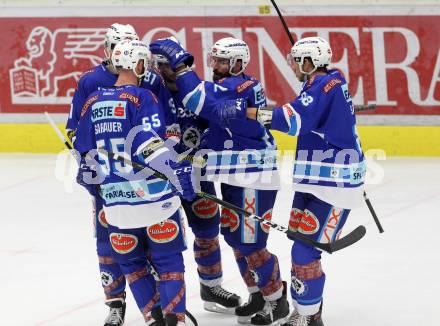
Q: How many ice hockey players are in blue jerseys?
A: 5